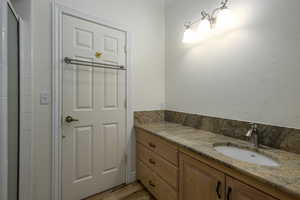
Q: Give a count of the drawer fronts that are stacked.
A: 3